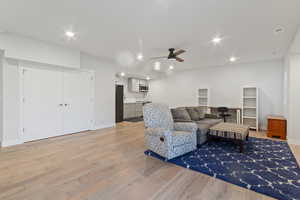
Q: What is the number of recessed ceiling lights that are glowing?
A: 7